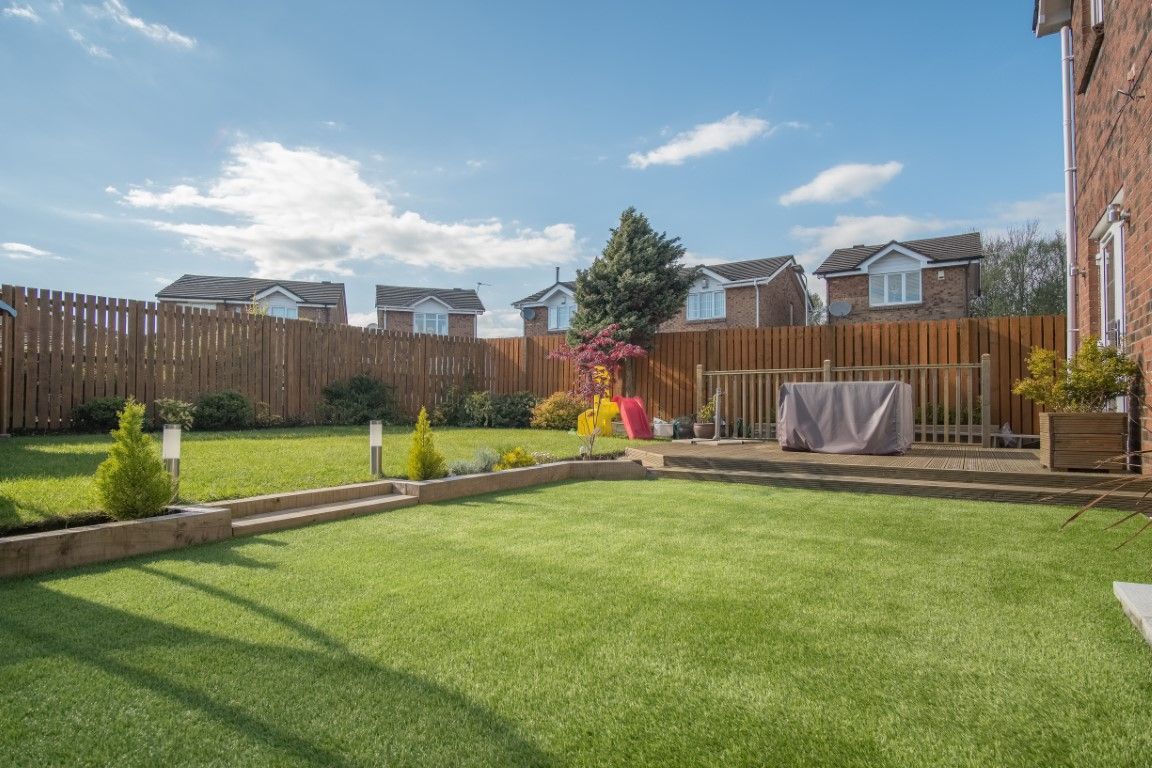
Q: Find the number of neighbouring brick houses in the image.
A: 5